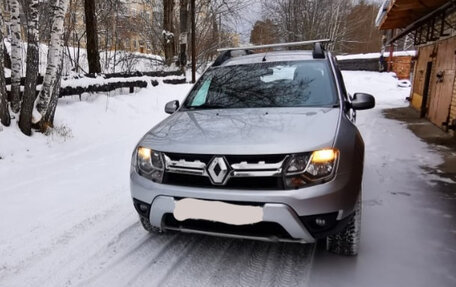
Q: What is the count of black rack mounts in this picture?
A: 2